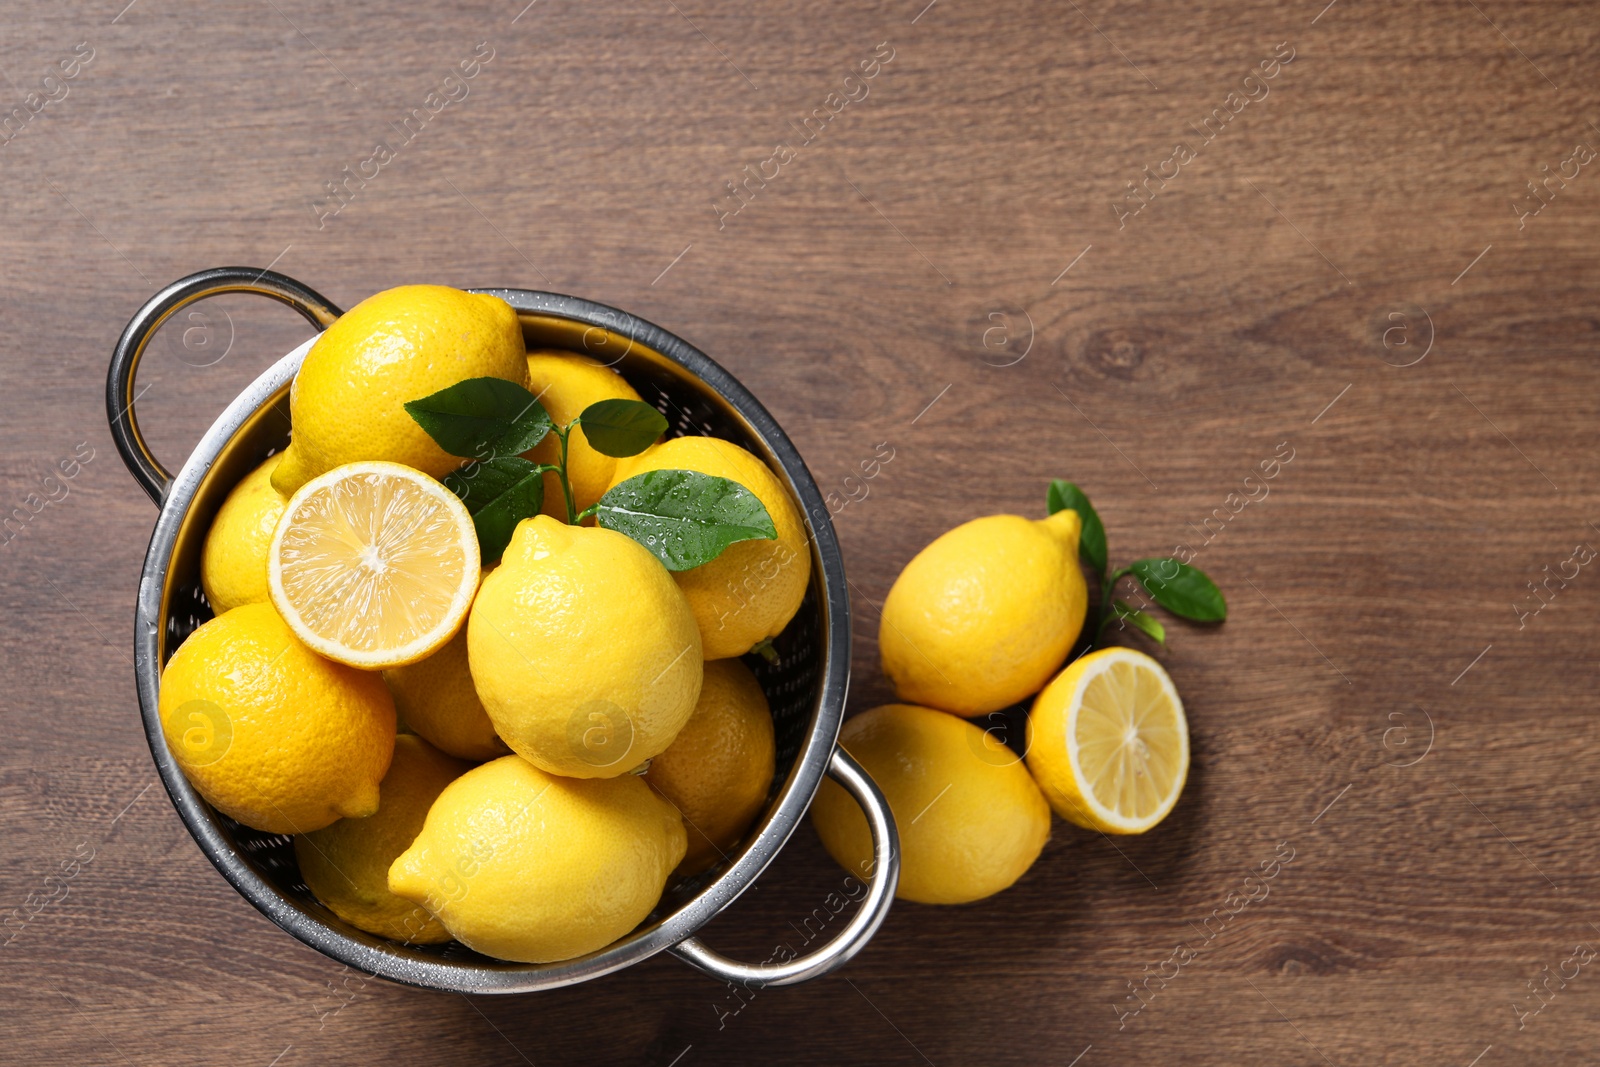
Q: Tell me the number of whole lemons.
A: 12